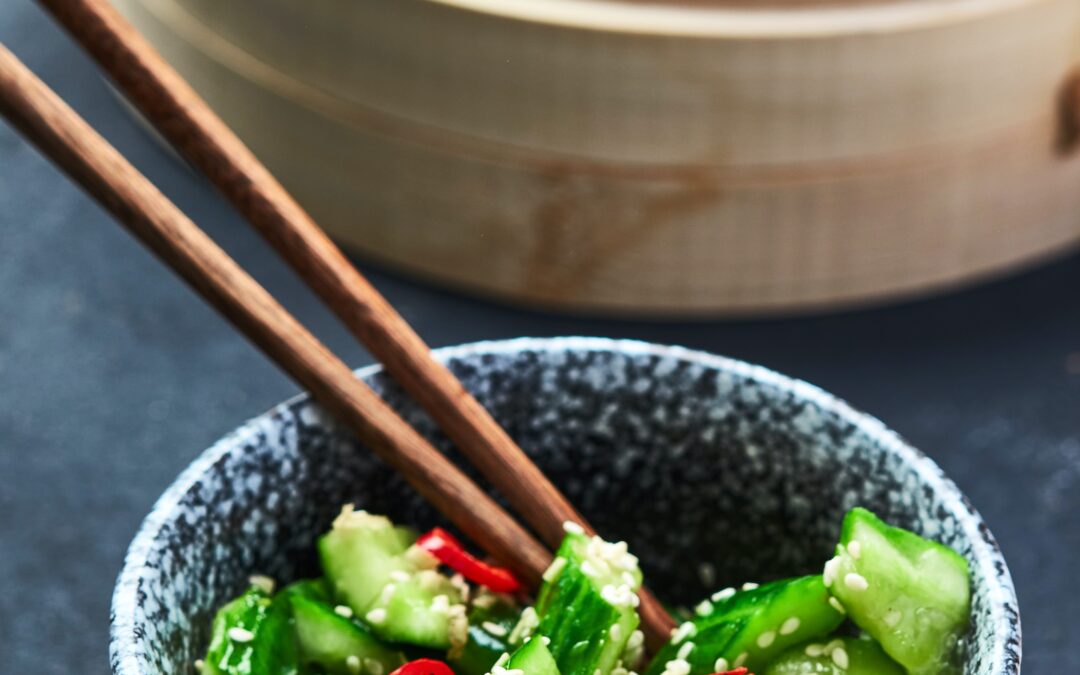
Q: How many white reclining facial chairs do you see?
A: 0